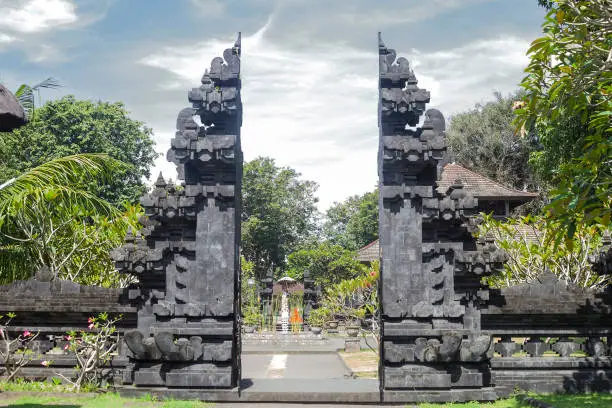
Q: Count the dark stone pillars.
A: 2